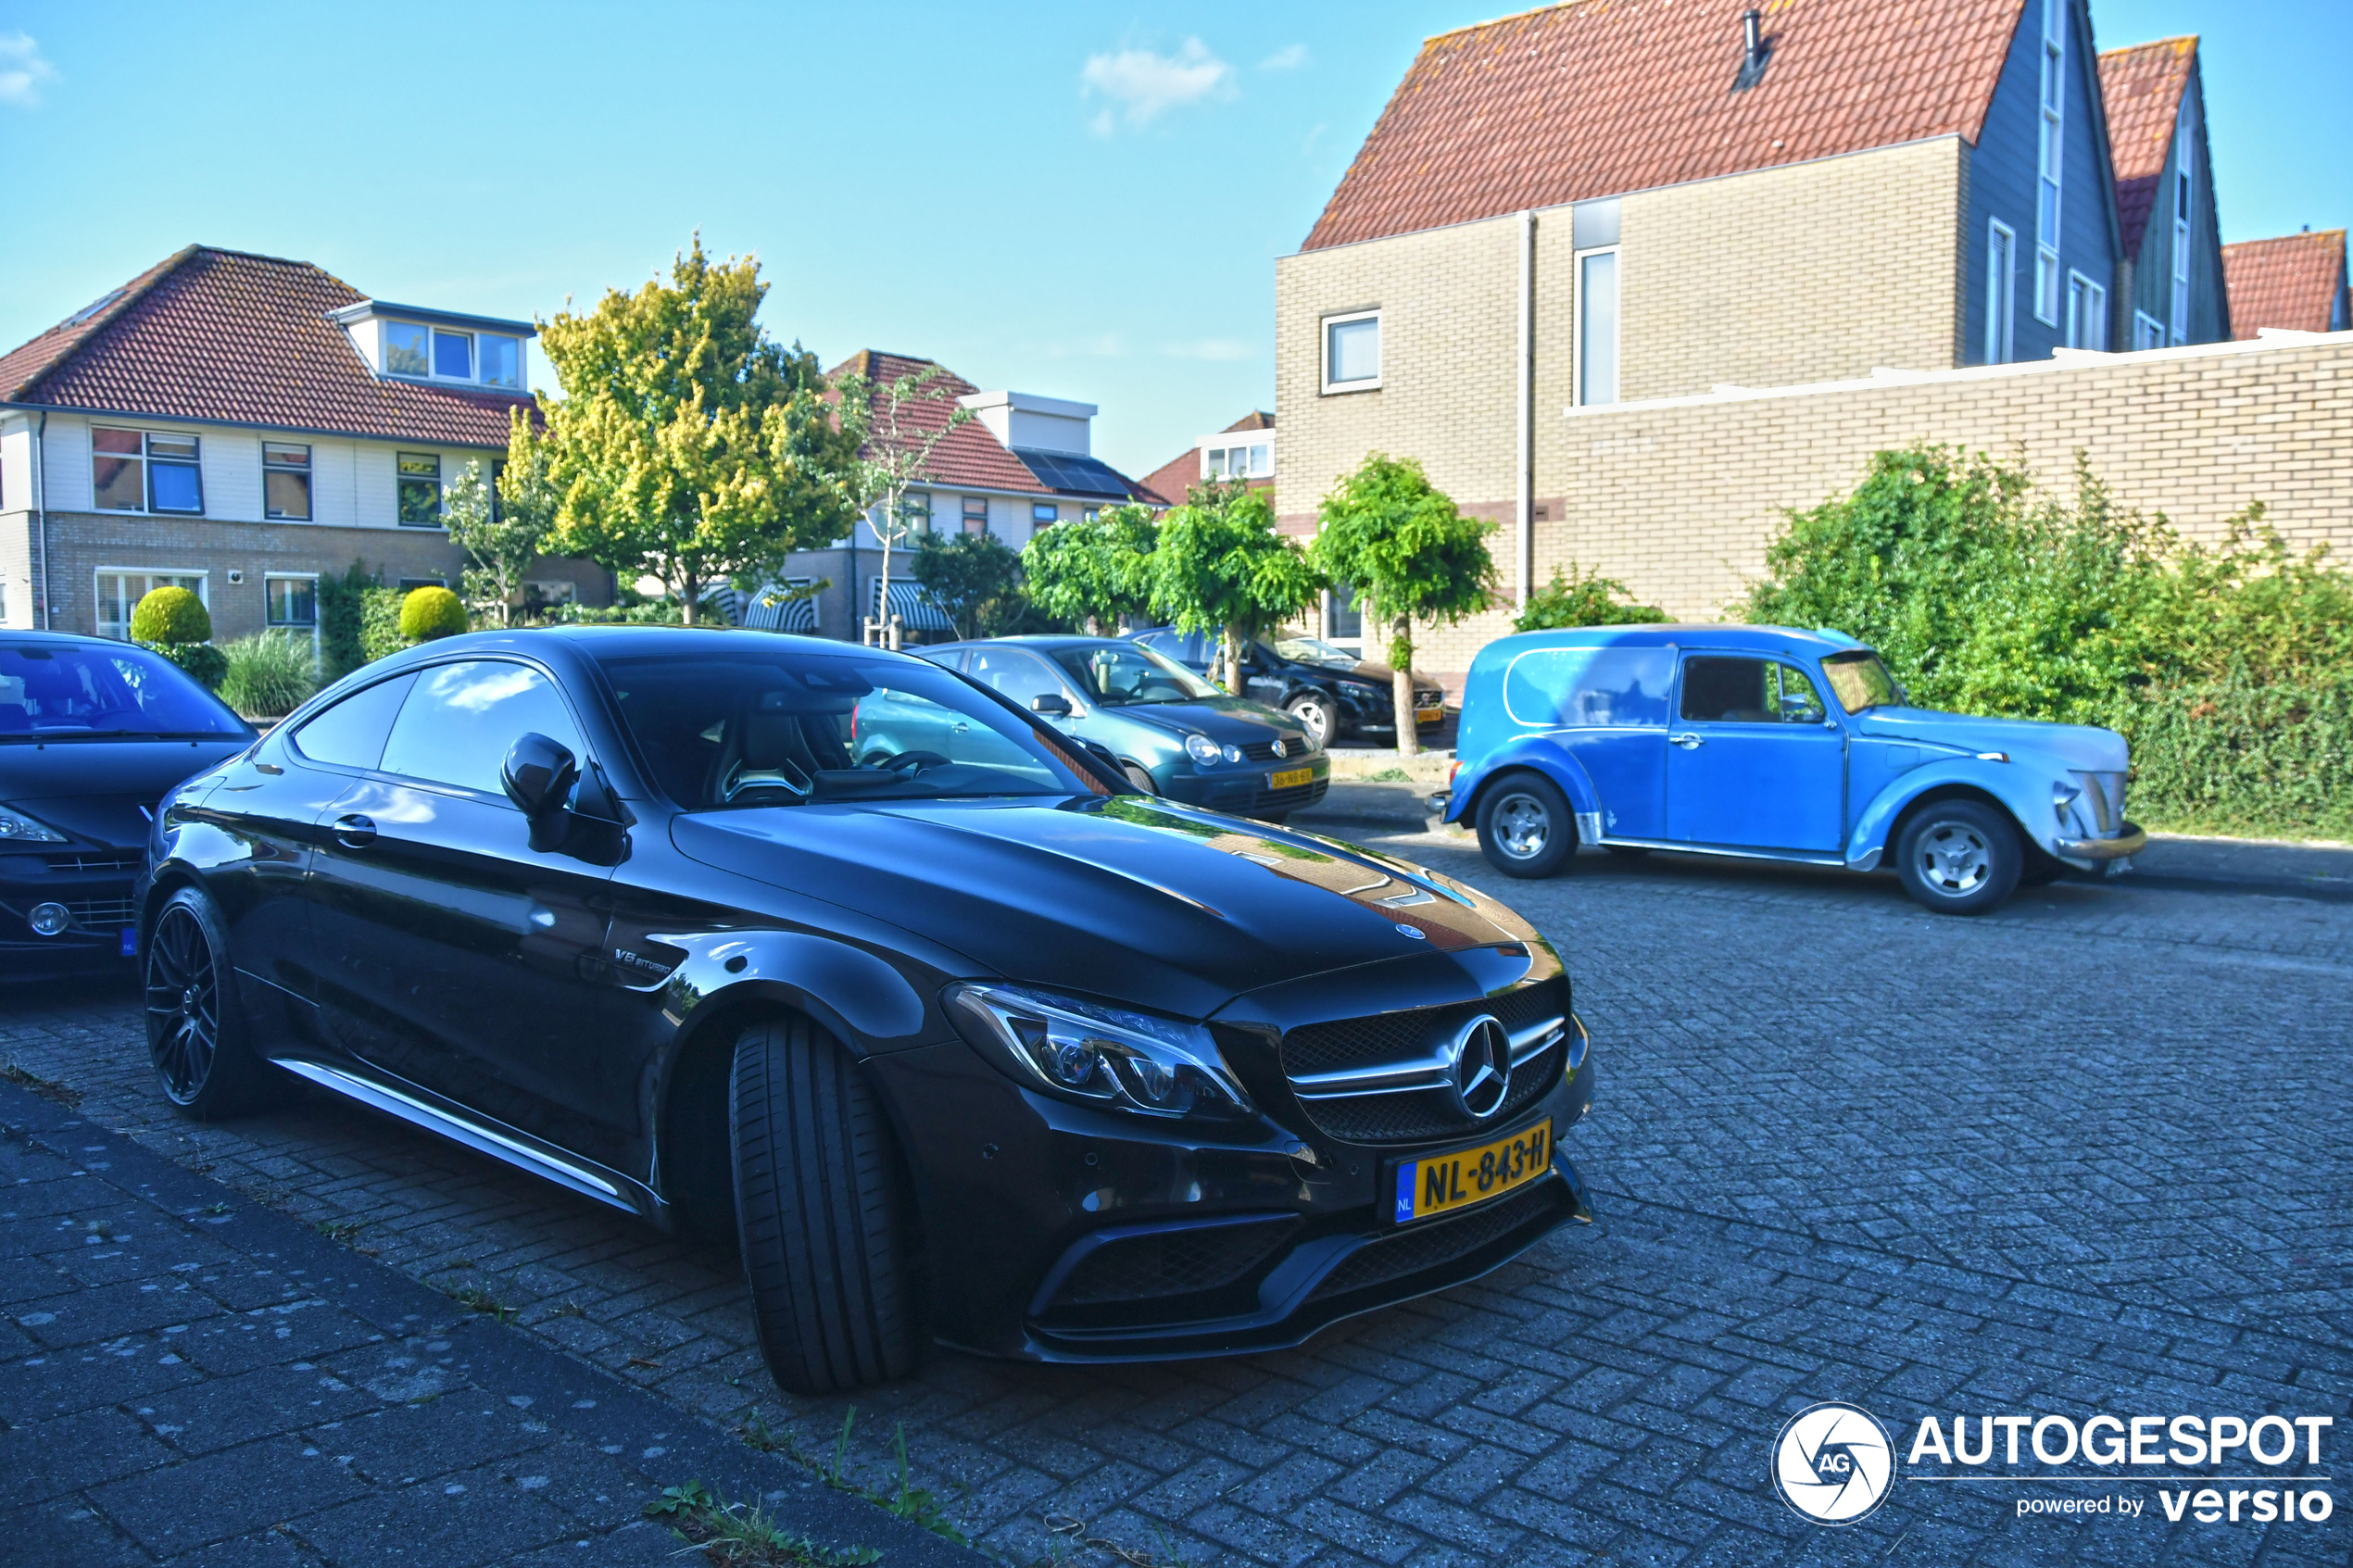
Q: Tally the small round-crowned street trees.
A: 3